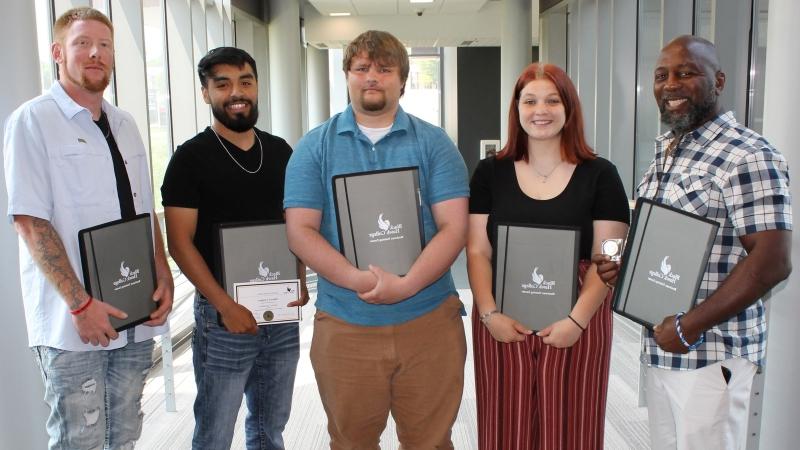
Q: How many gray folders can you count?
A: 5